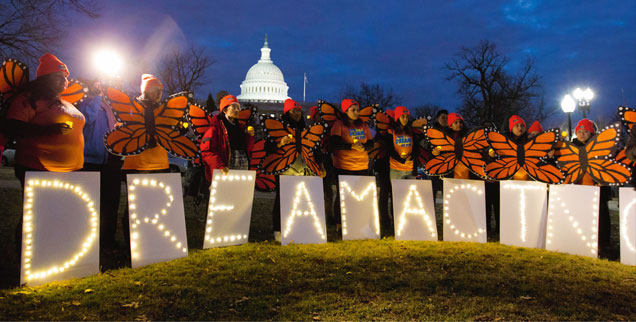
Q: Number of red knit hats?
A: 12